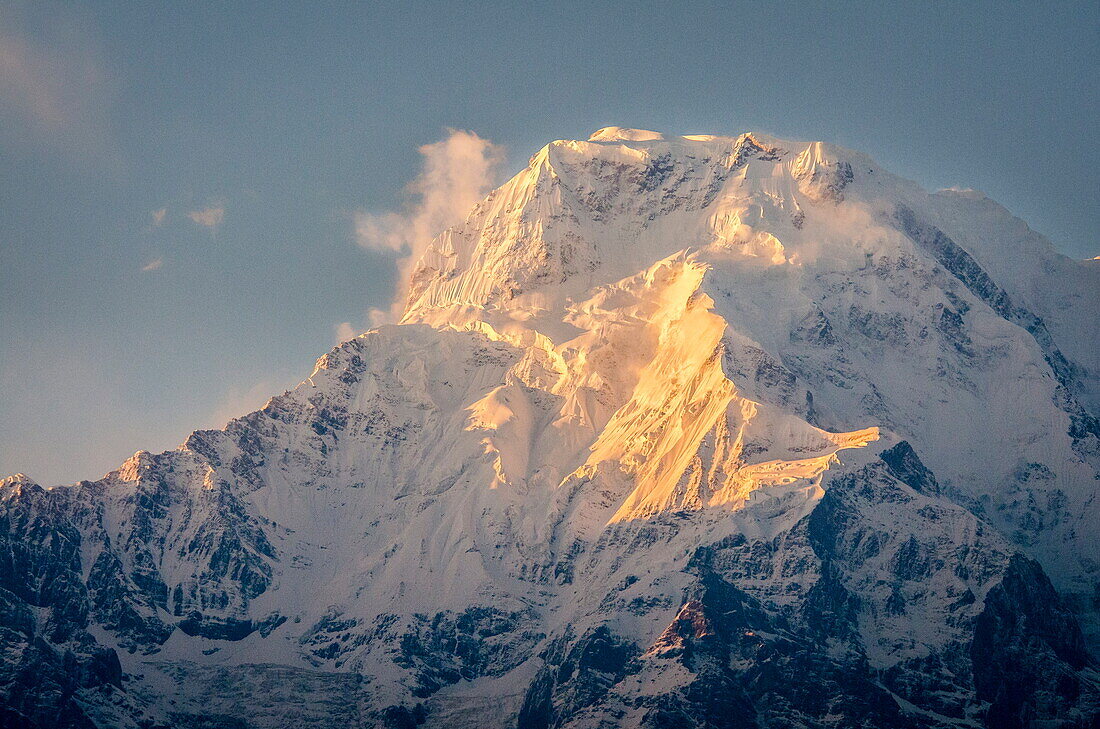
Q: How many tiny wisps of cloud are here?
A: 3